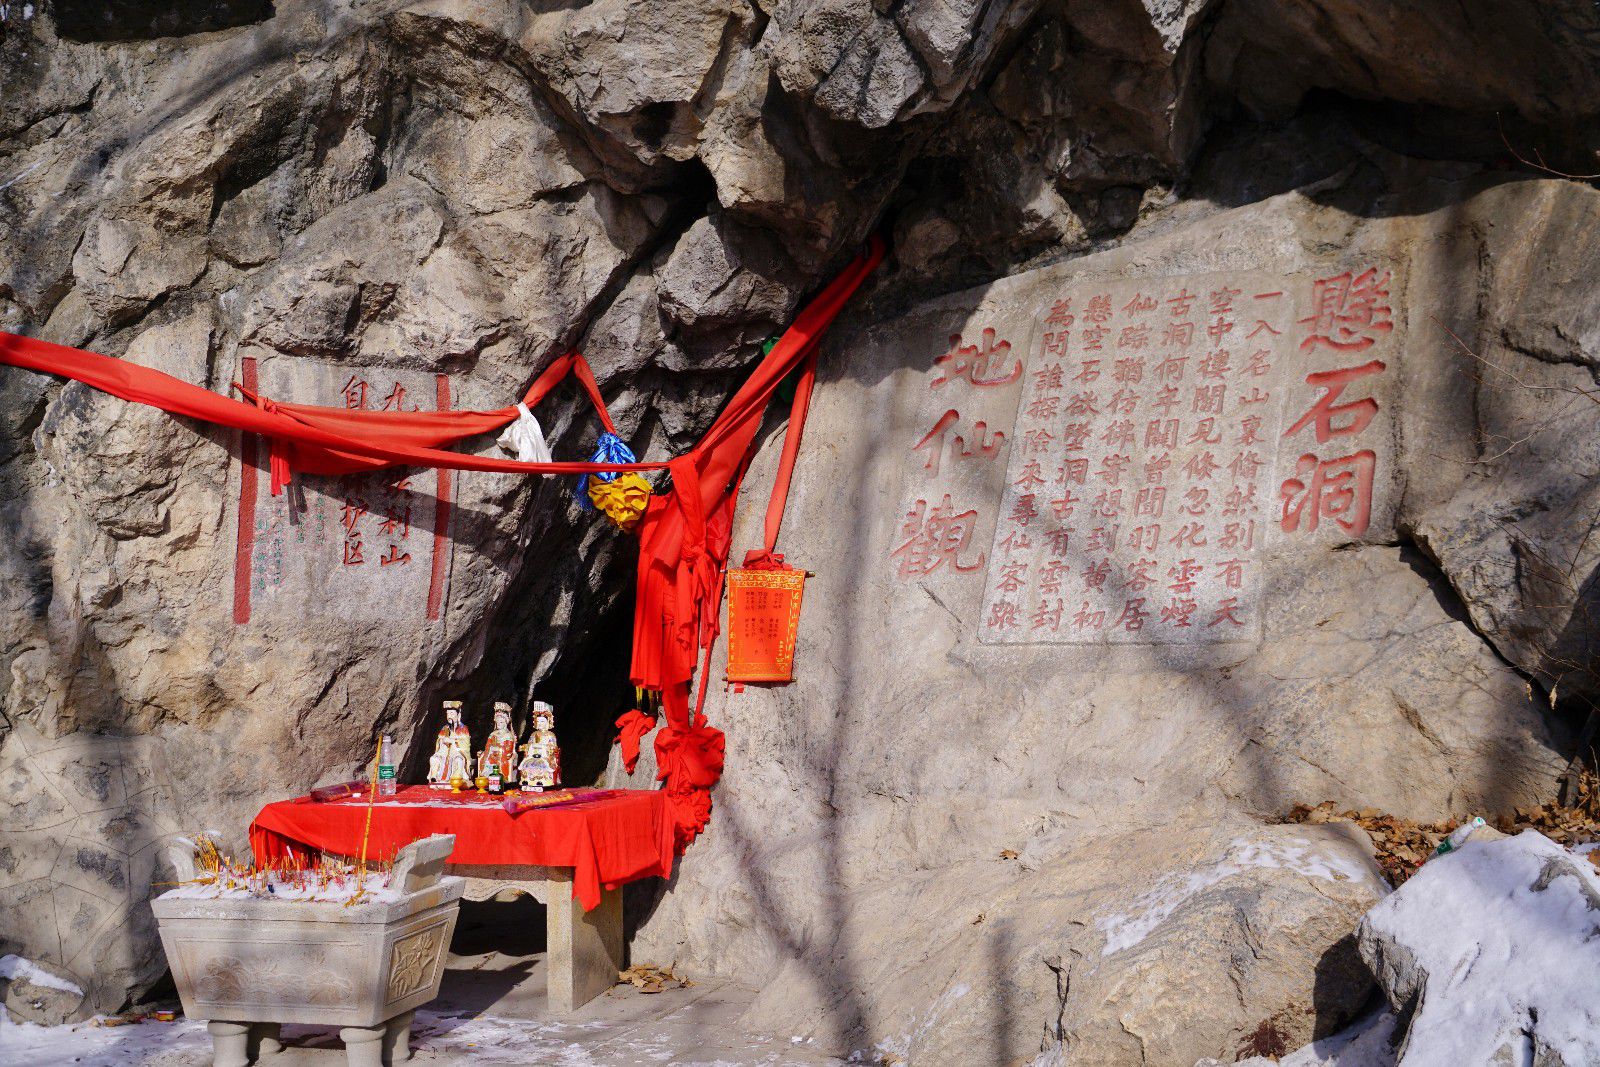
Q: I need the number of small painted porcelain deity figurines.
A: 3